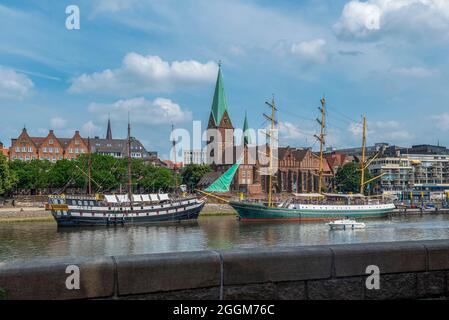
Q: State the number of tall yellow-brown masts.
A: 3